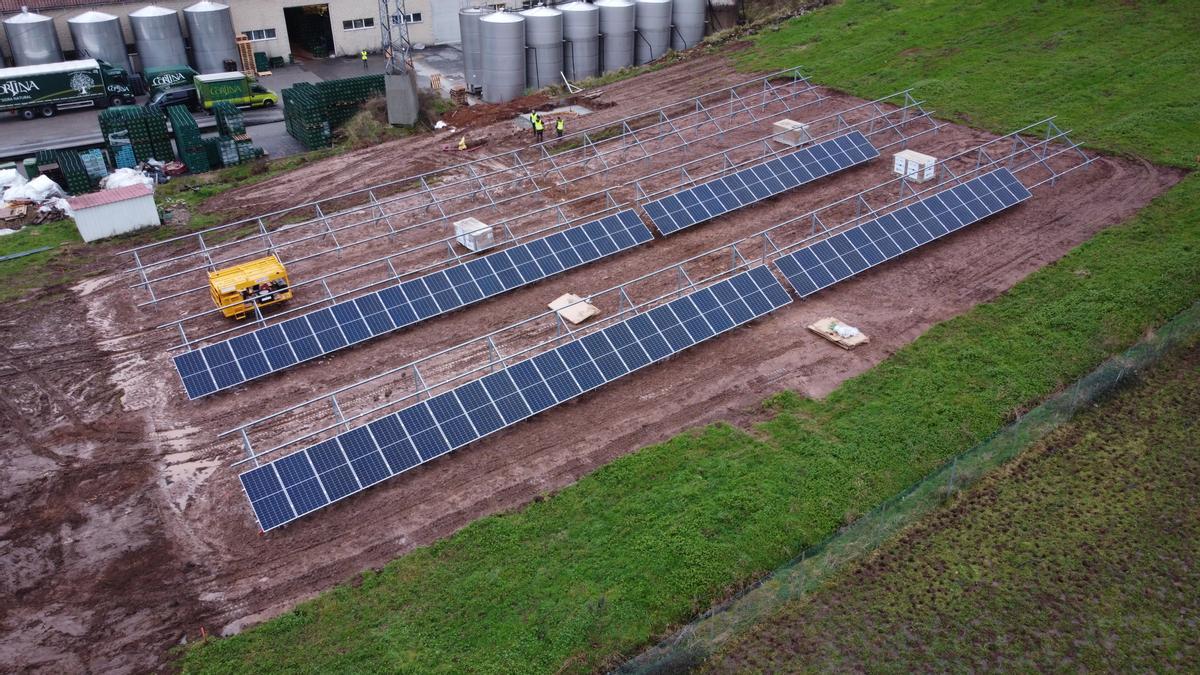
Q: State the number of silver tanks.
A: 11